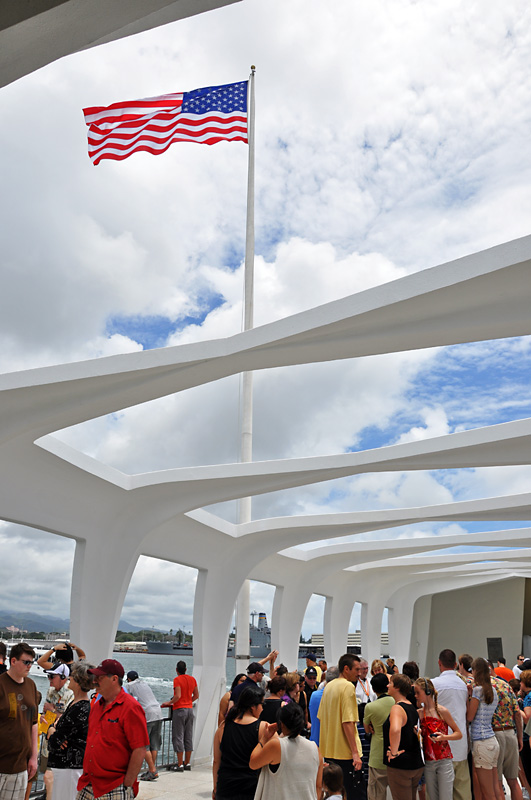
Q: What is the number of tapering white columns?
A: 6